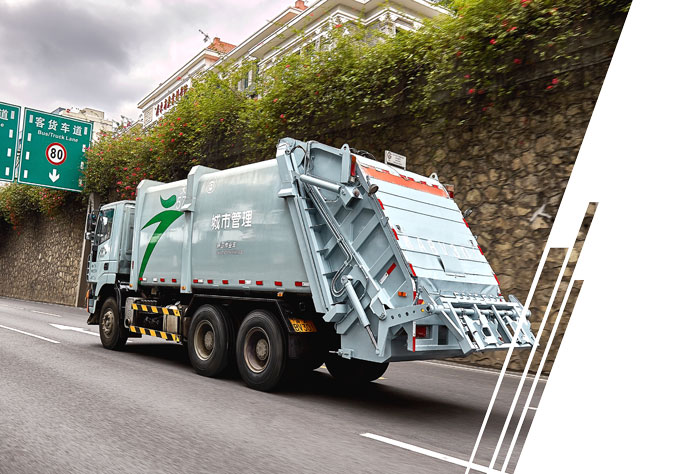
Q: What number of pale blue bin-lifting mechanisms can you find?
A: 1